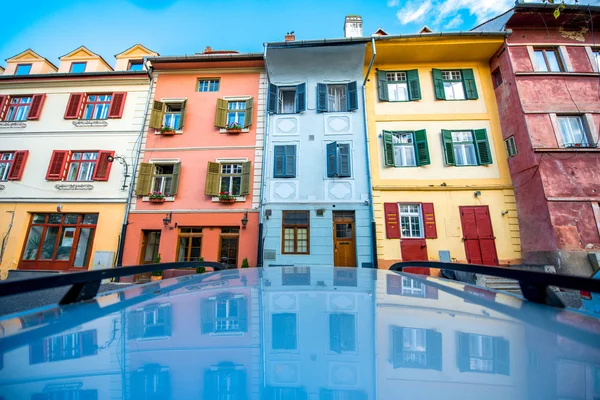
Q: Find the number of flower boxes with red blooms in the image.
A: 4